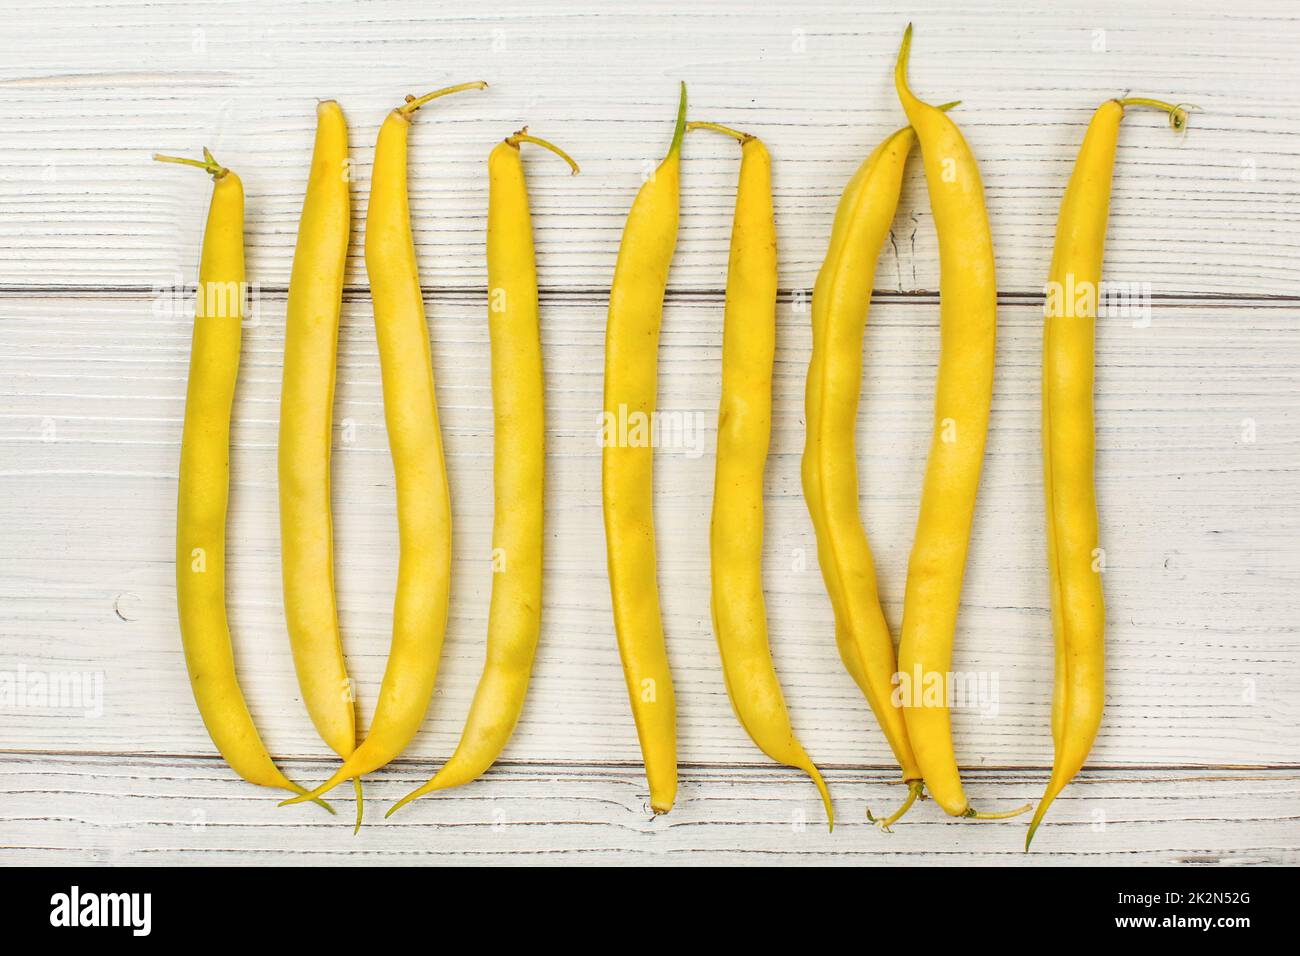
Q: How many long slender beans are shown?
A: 9